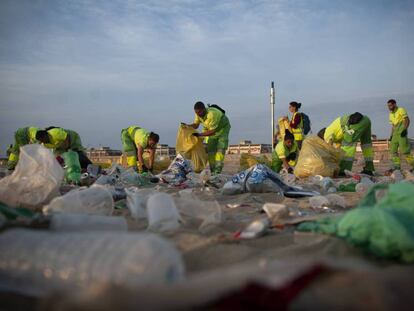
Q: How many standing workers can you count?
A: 3